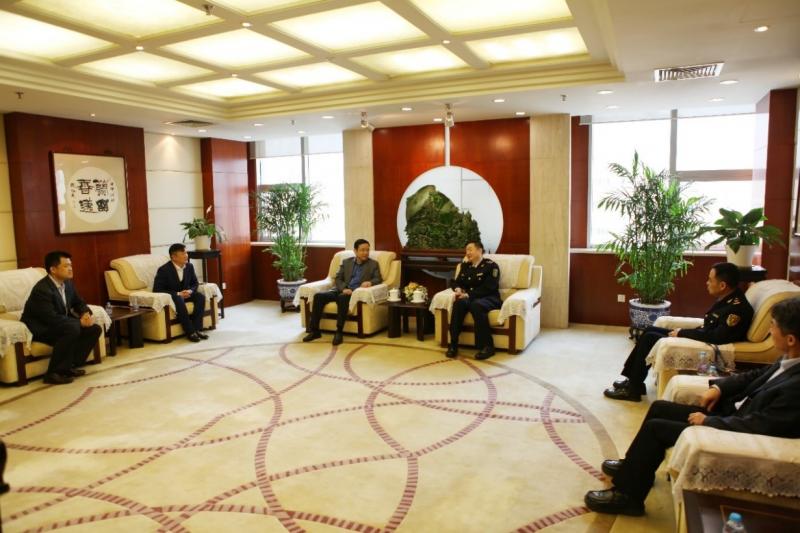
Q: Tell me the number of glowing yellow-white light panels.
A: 11